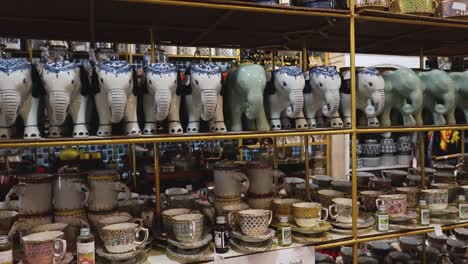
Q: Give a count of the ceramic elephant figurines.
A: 12